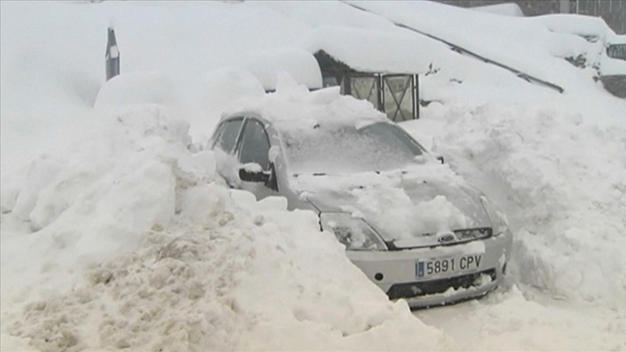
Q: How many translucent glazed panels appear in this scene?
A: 2